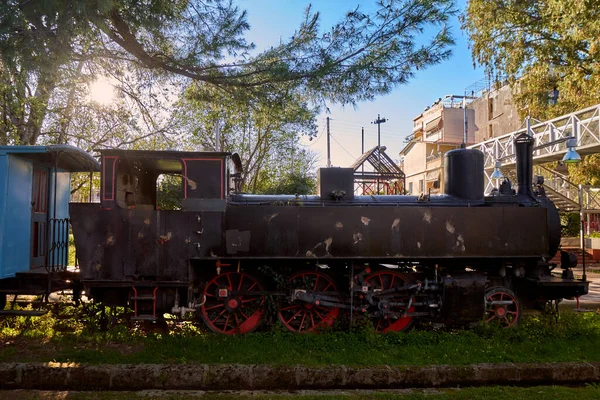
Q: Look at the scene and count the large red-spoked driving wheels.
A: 3